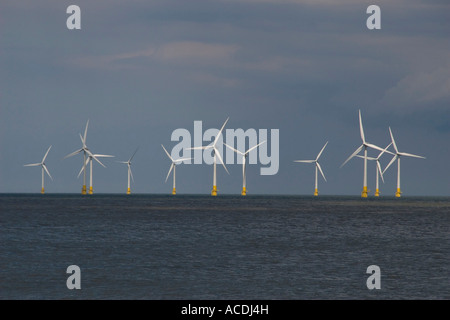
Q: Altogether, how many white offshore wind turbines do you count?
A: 11